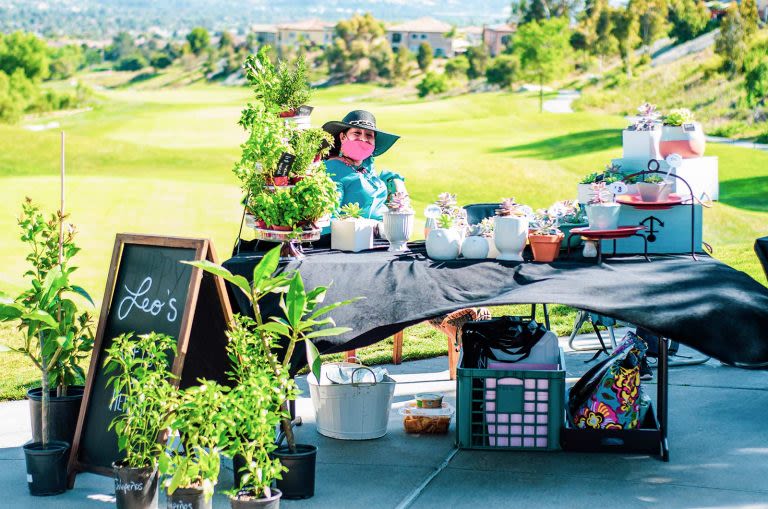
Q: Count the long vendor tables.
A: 1